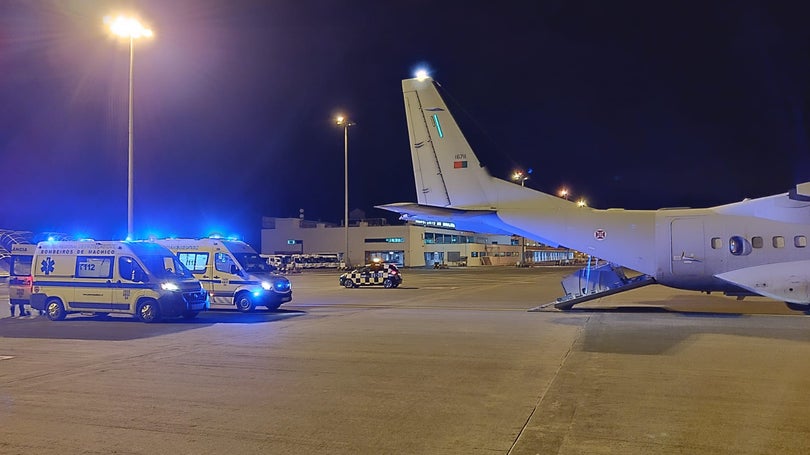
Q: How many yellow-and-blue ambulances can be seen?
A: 2